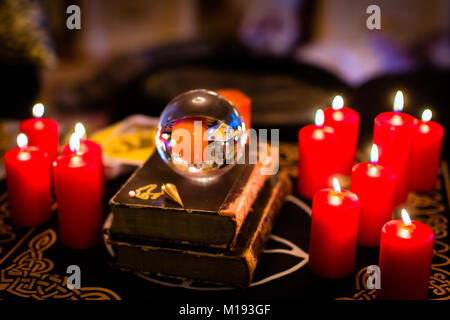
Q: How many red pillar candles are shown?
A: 11